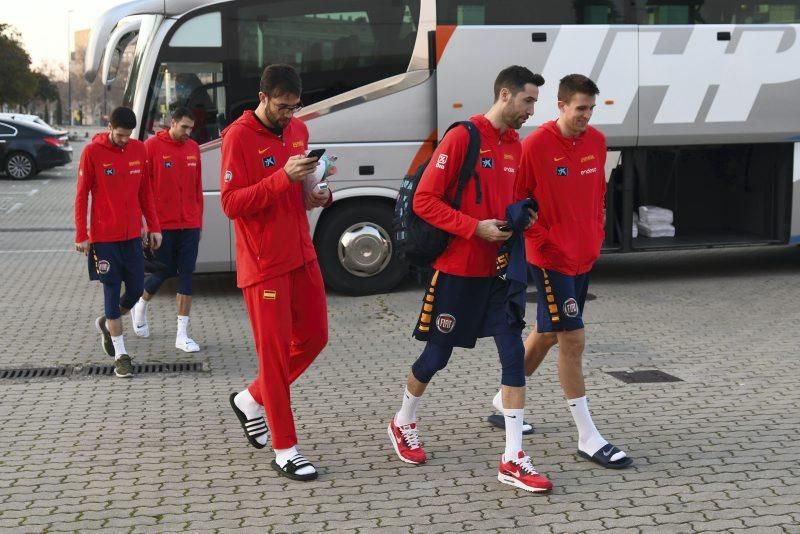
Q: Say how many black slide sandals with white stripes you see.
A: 2